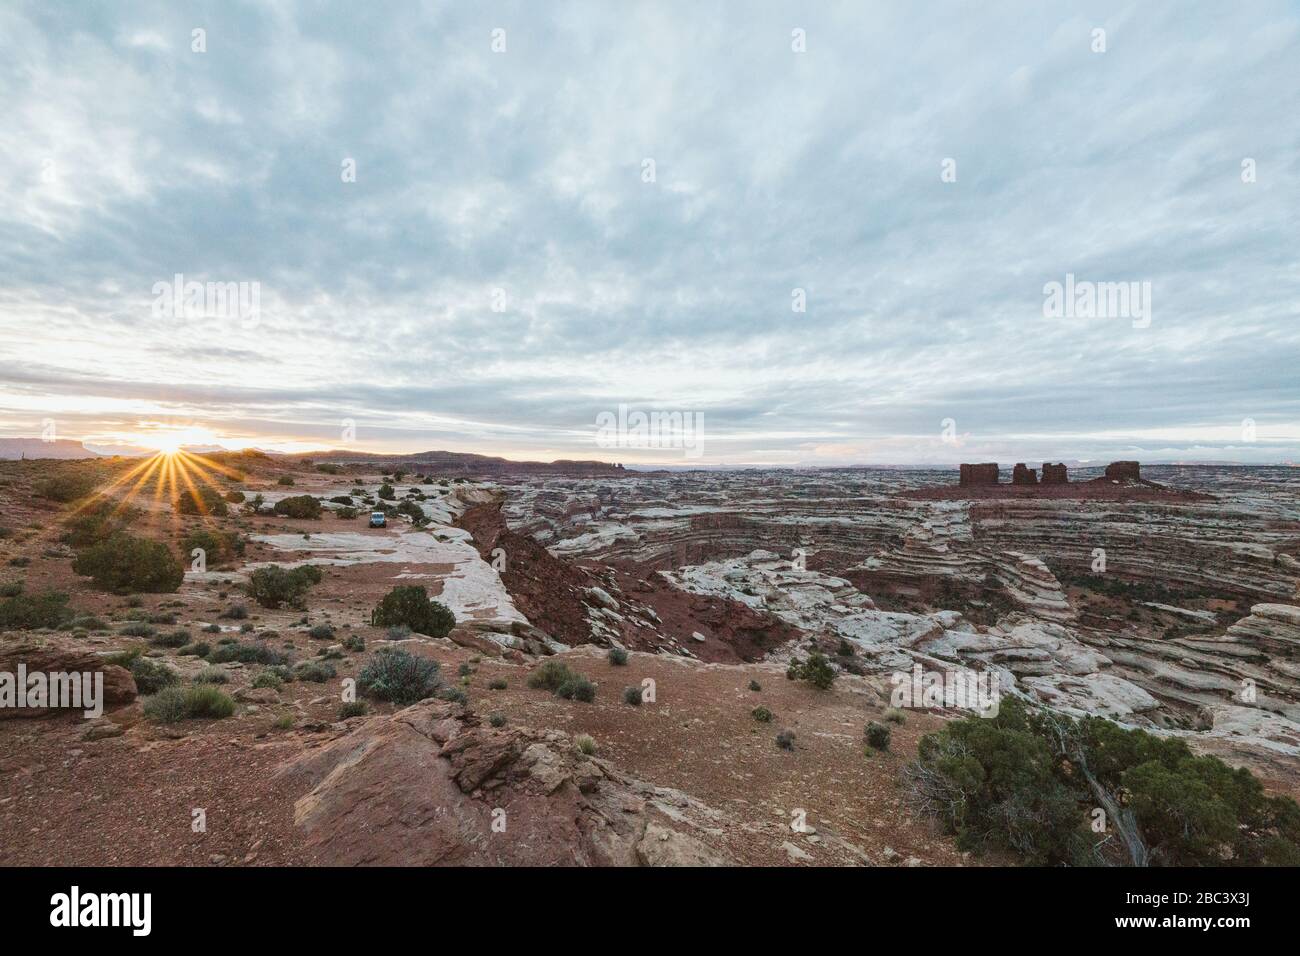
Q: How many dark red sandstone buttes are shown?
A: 4